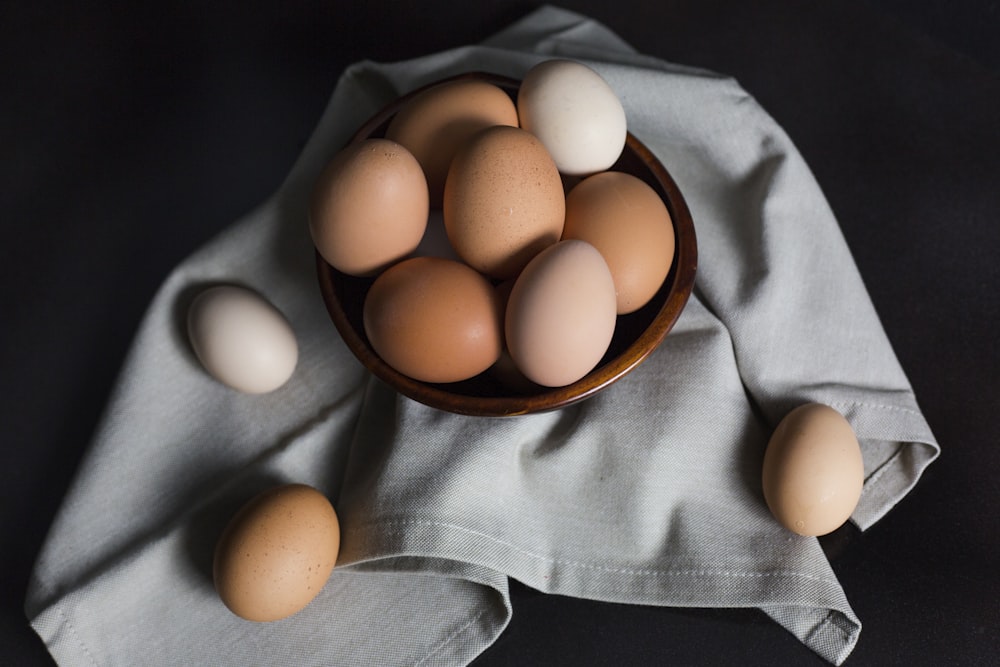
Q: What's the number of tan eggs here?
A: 8